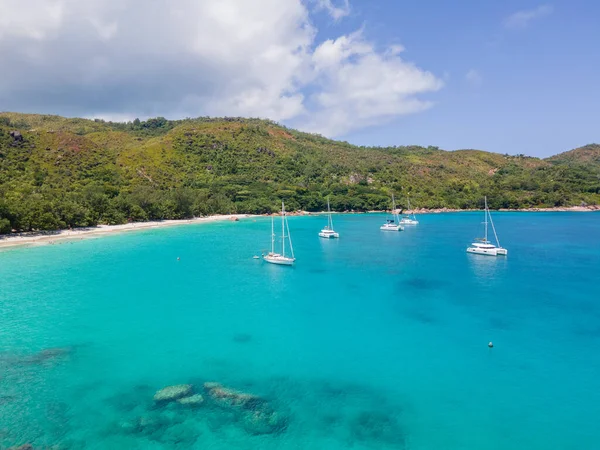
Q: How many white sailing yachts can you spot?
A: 5